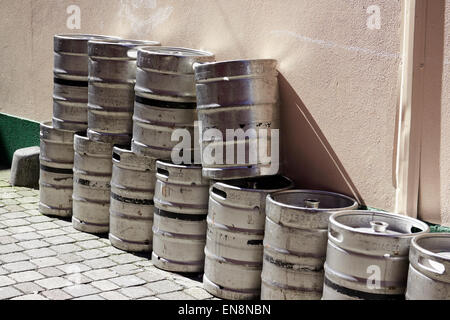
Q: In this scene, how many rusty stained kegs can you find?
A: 12